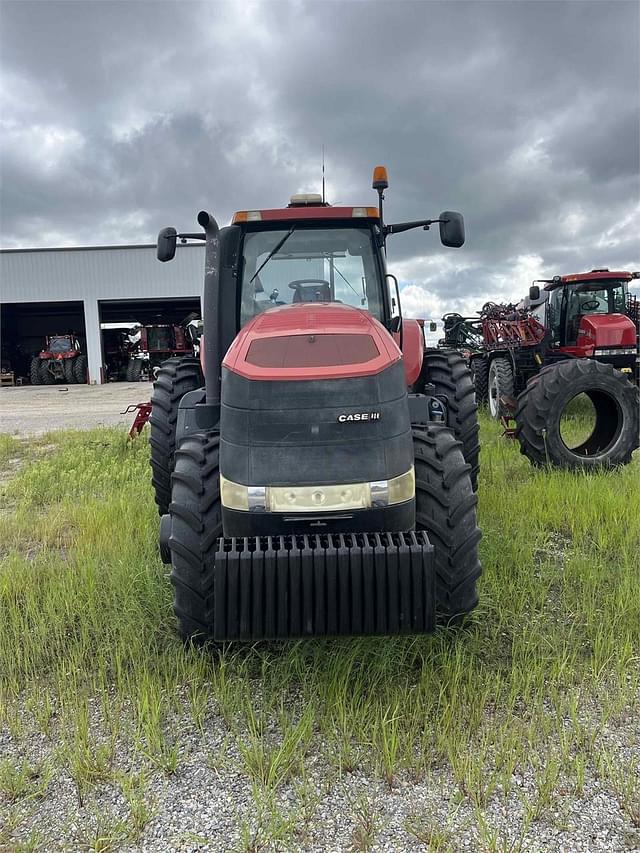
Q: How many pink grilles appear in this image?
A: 0